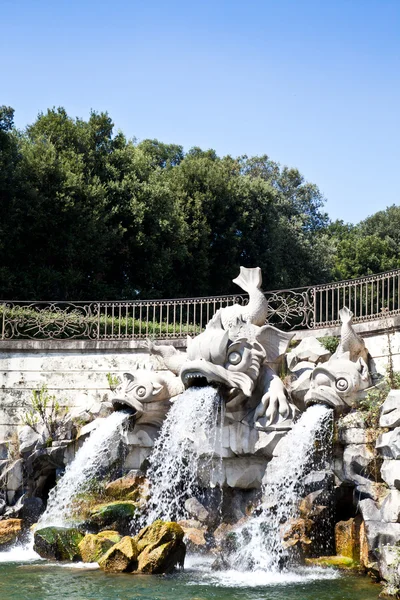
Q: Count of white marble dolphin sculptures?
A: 3